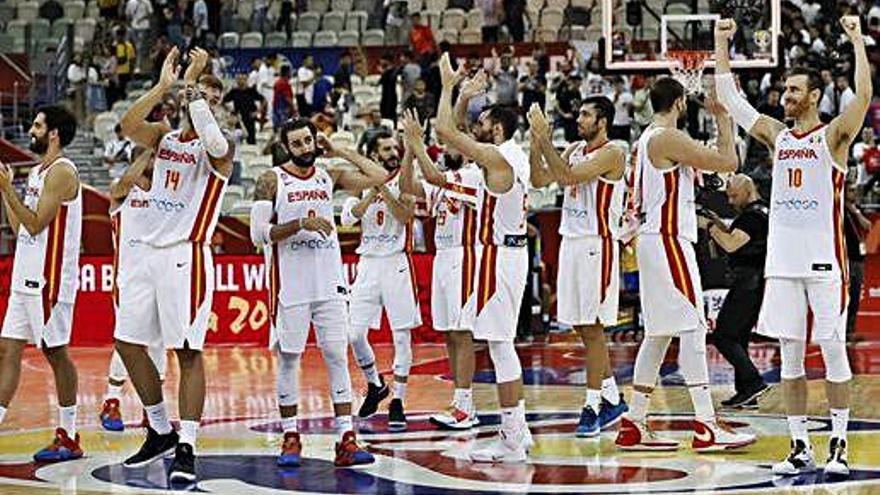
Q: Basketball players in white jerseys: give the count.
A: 10